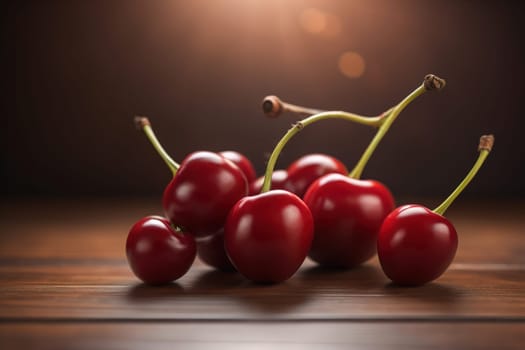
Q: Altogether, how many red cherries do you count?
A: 9